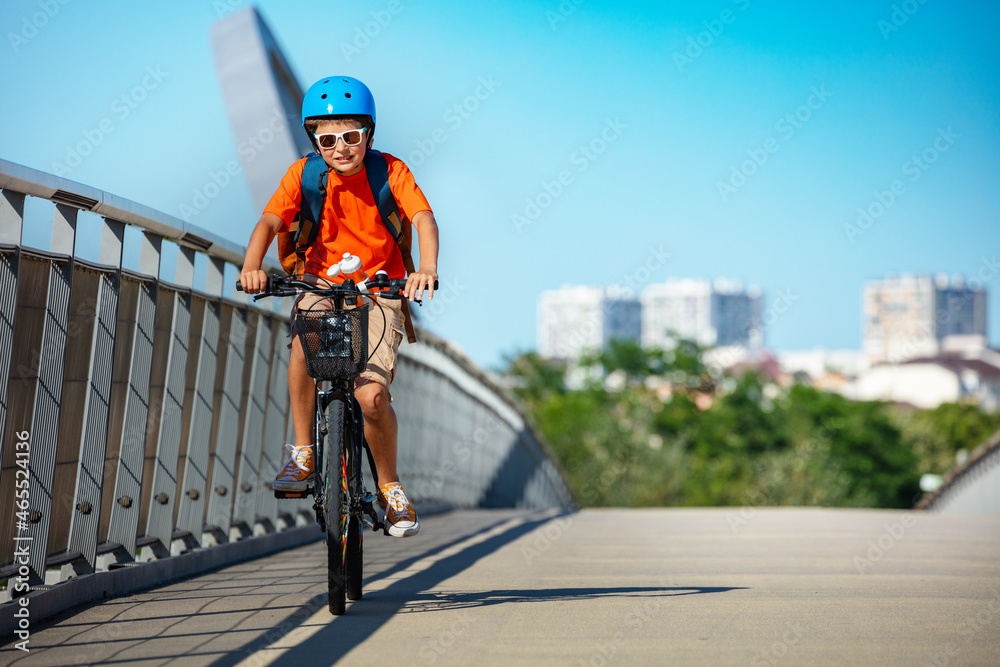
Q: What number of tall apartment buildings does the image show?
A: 3